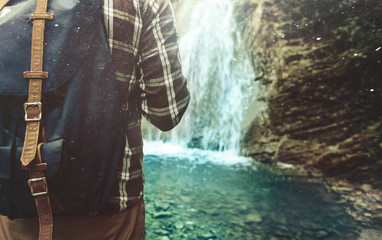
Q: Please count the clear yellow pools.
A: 0